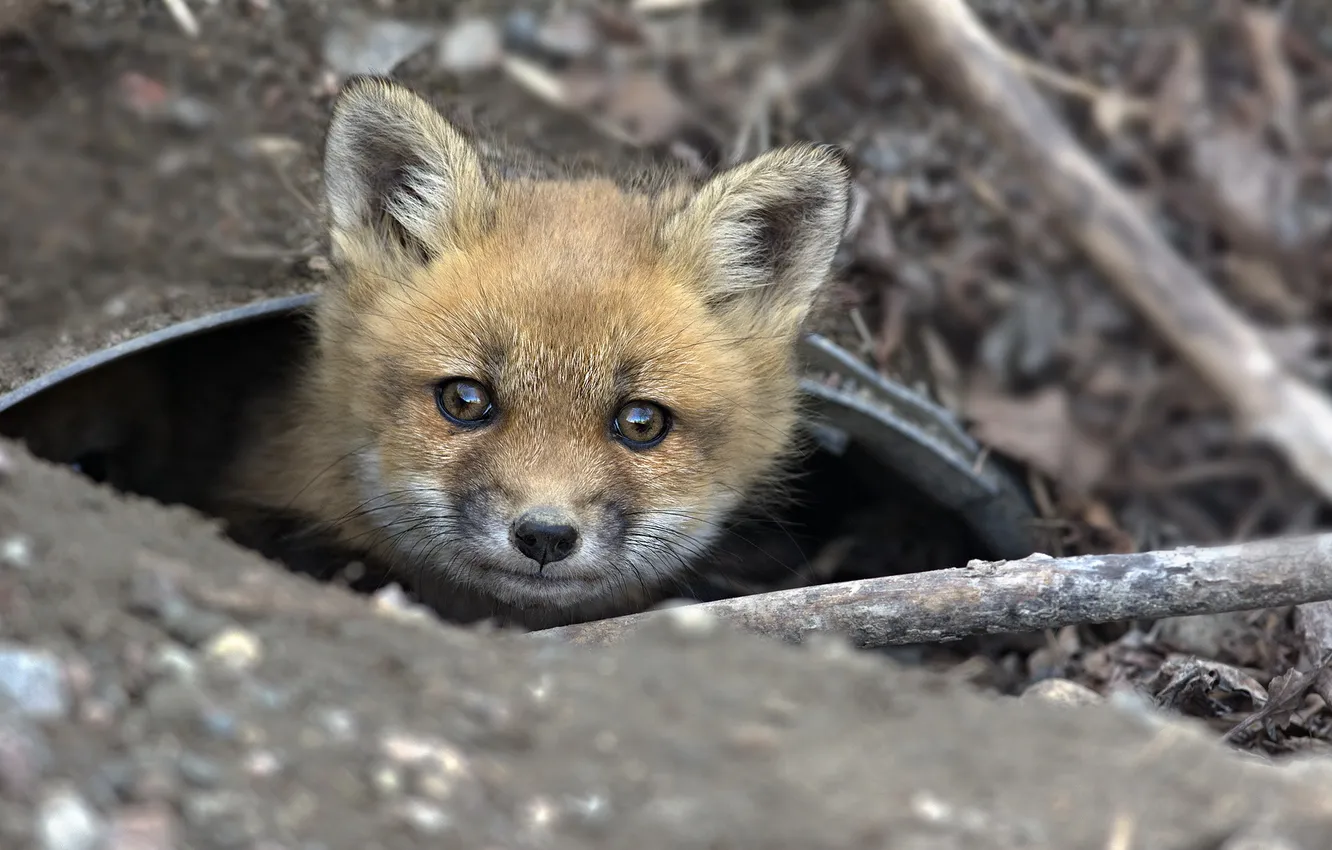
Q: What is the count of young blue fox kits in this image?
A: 0